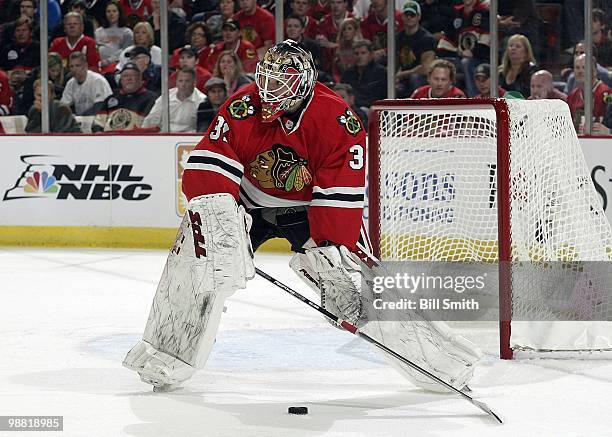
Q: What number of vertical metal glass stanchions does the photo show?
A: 6